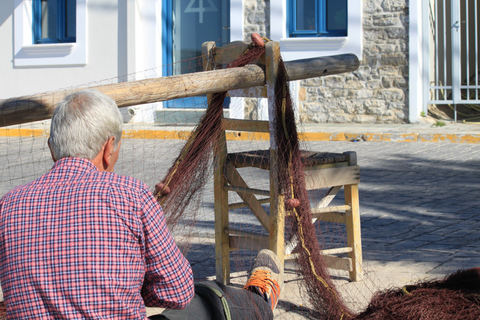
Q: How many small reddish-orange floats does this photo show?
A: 3